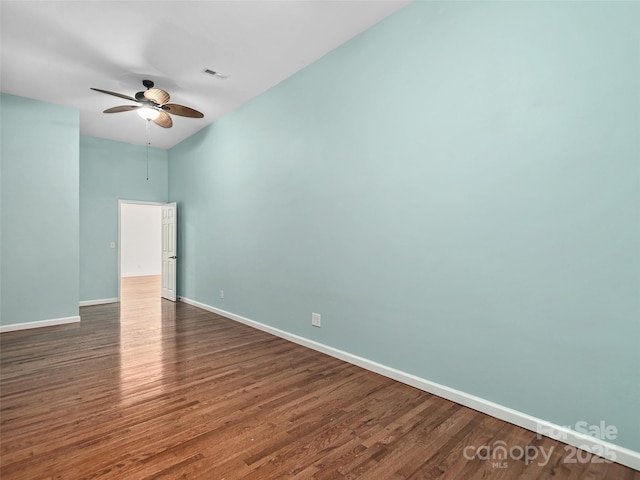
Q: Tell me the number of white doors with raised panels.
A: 1